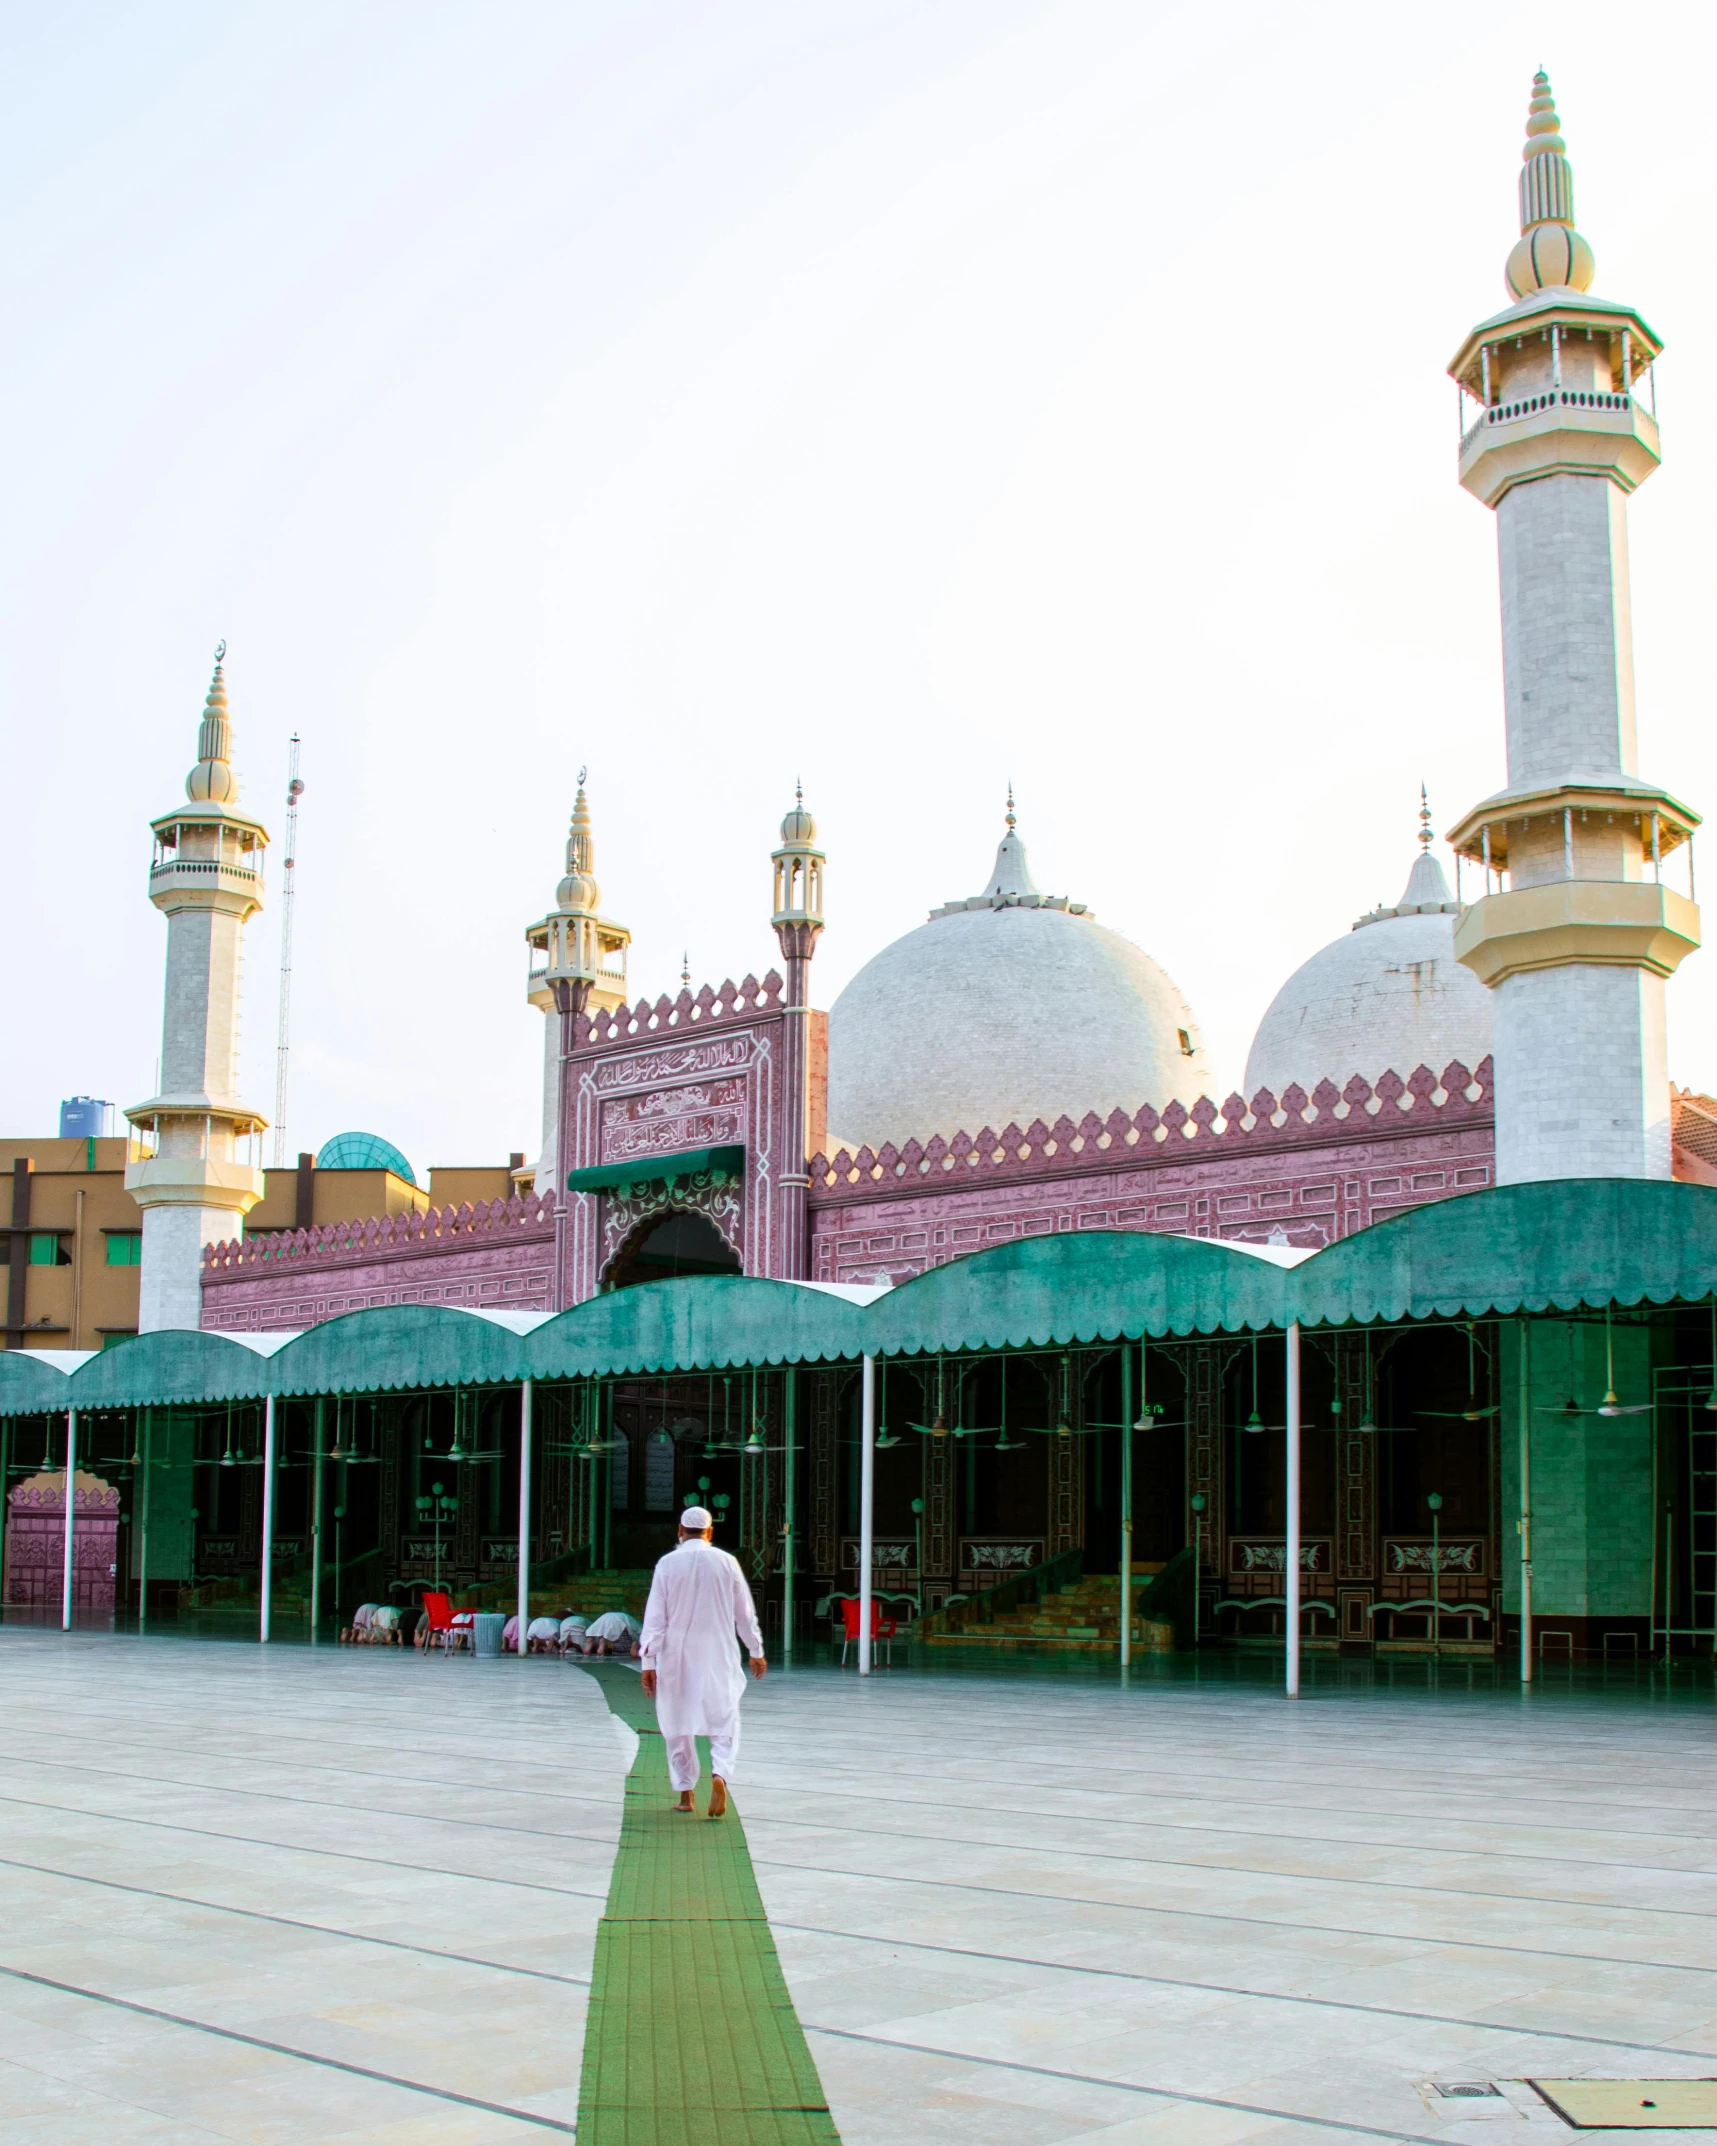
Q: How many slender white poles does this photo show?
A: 5